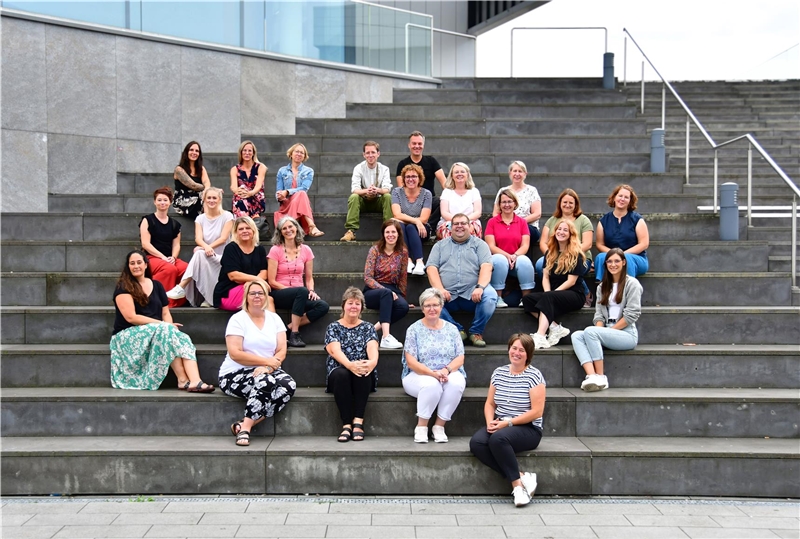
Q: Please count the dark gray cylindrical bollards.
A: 3